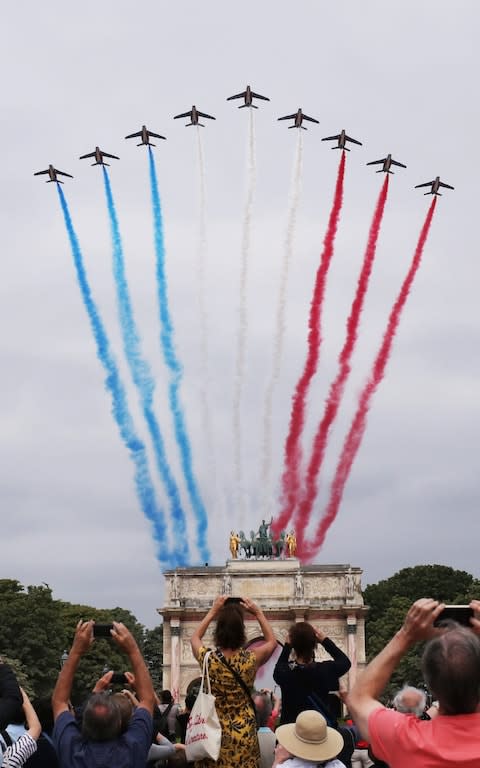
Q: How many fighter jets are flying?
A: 9